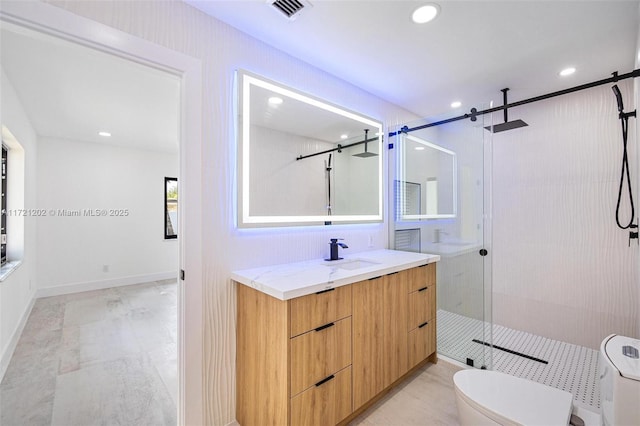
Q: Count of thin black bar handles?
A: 8